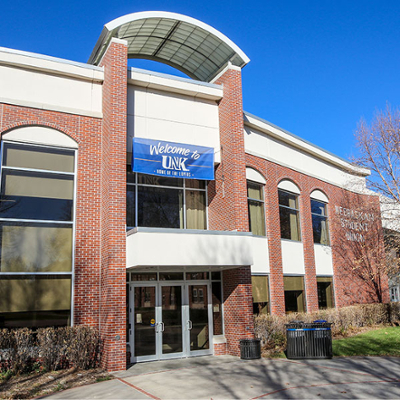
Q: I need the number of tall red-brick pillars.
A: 2